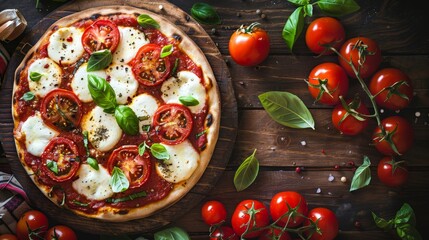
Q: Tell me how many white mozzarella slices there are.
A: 11